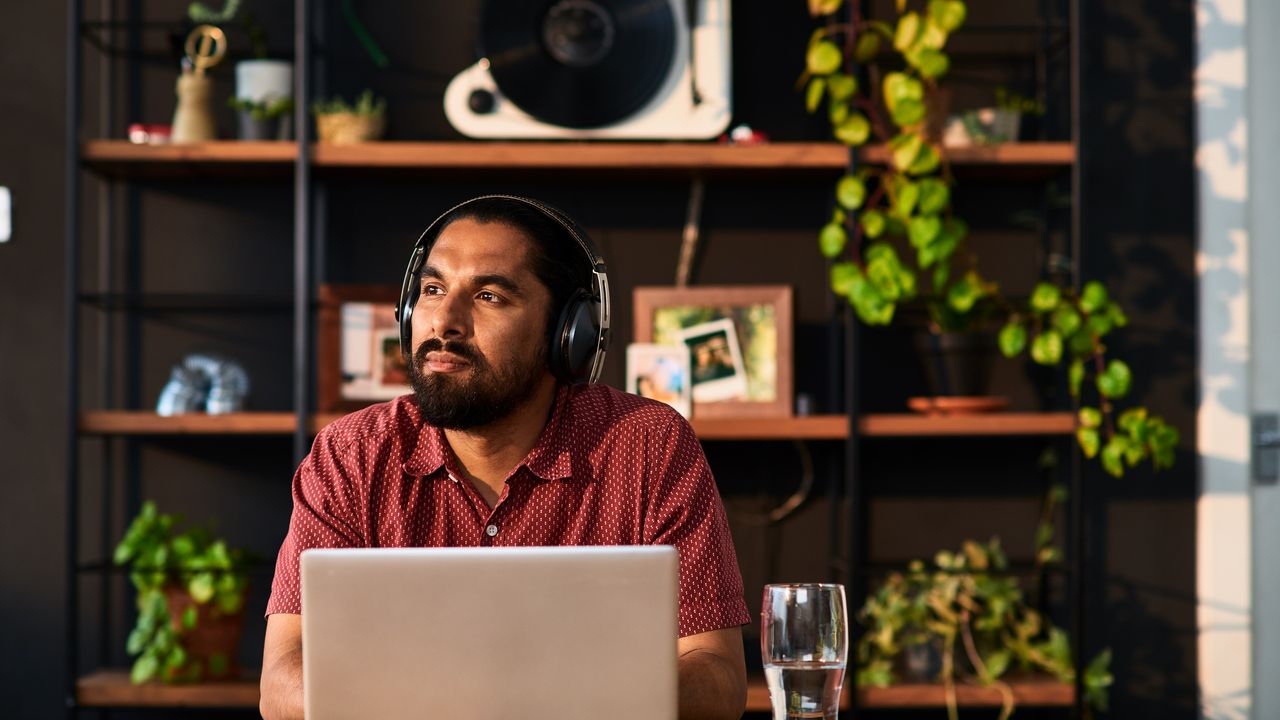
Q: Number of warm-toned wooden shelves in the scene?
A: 3